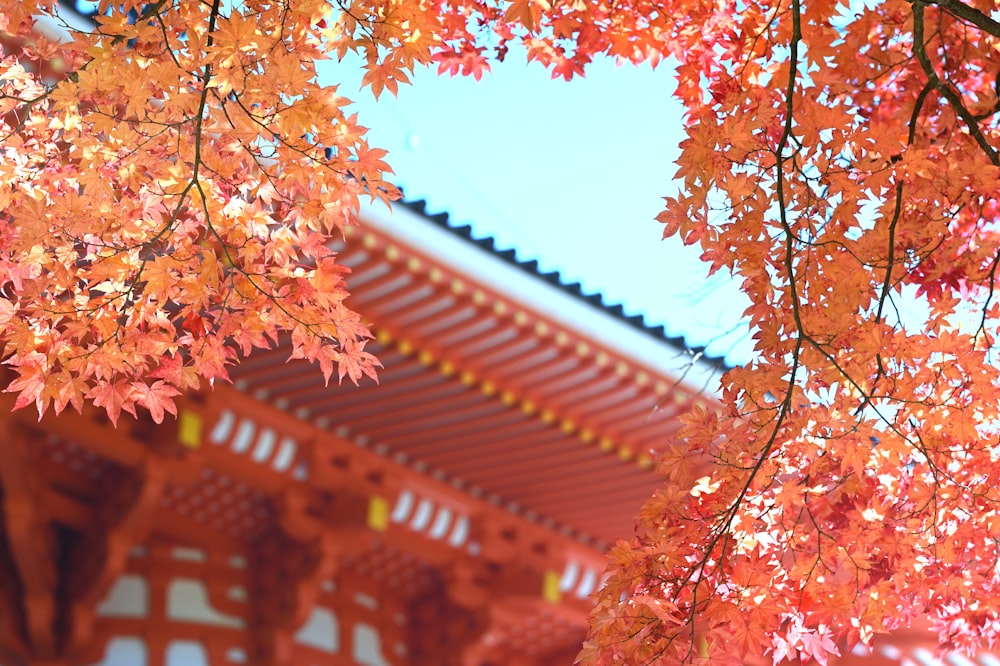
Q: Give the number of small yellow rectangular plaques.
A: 3